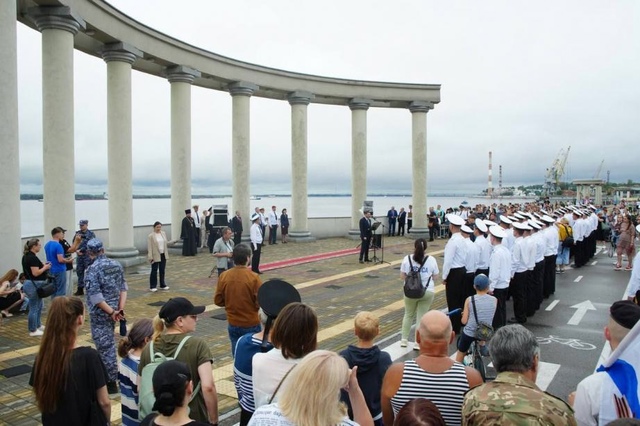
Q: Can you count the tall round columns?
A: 8